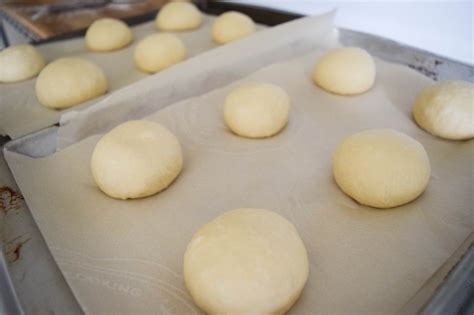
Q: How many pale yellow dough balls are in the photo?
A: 12